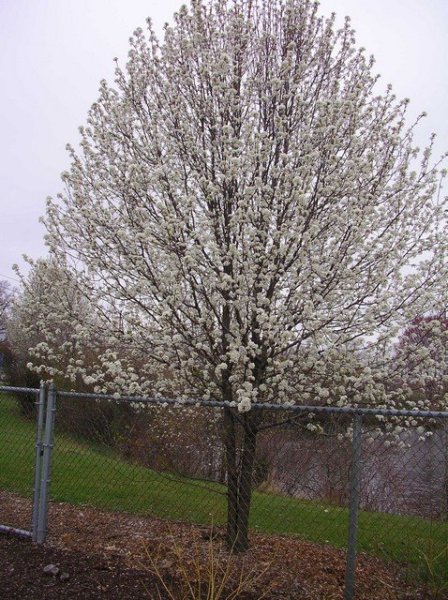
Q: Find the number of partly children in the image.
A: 0